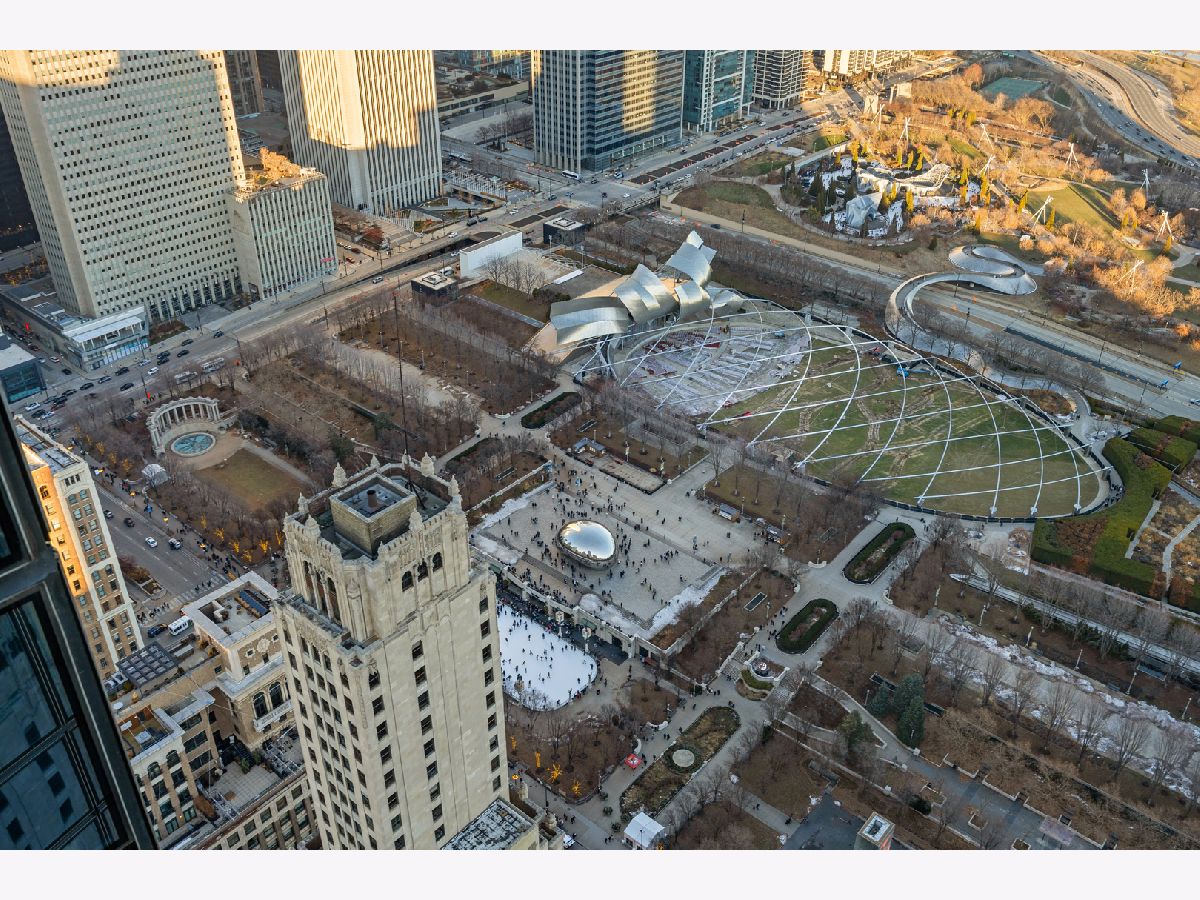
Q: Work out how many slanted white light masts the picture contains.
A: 9